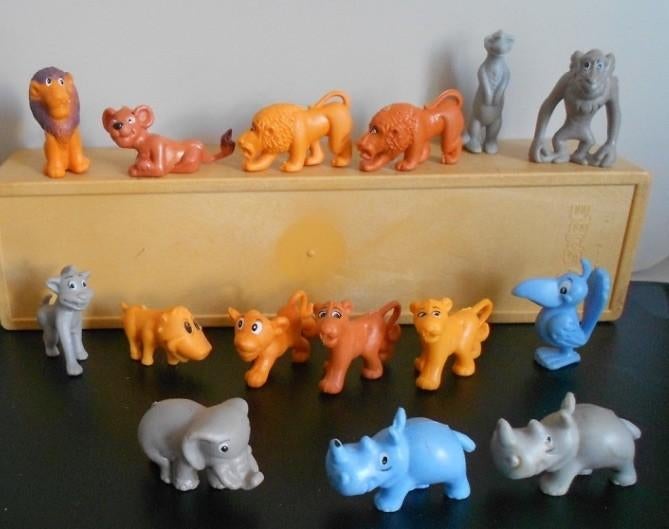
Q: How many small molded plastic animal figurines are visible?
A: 15